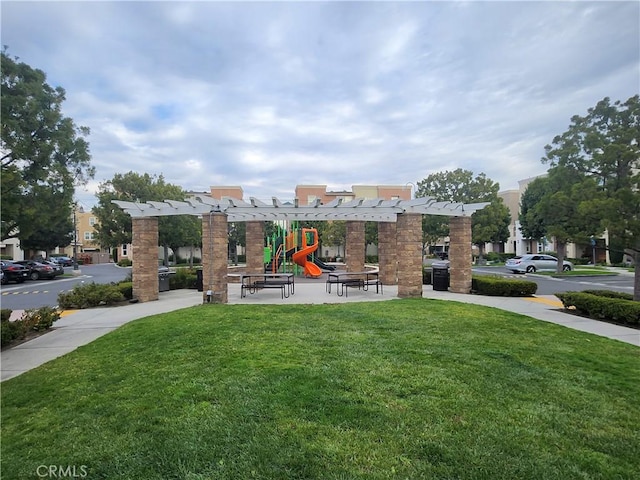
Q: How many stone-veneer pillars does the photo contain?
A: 7